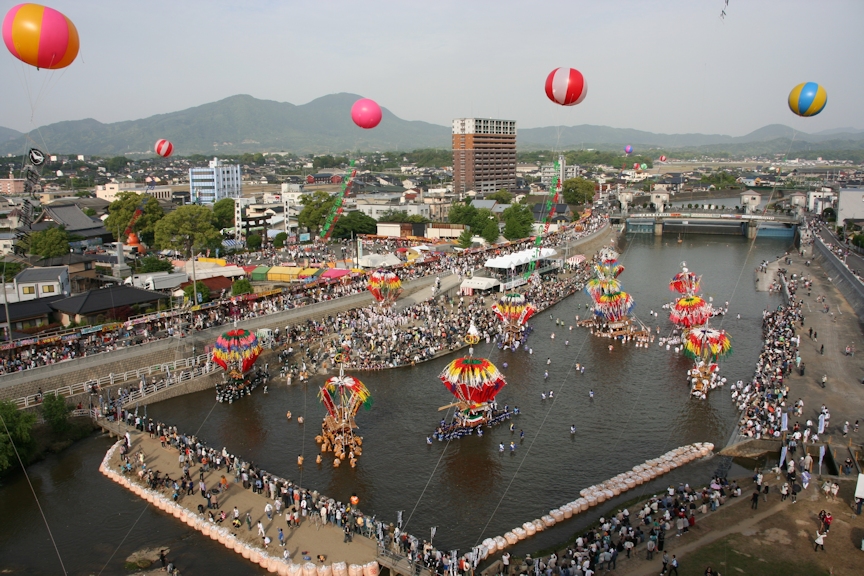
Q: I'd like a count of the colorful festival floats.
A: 11